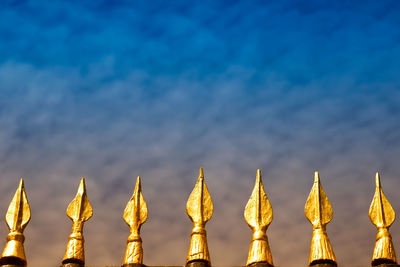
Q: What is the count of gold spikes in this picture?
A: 7